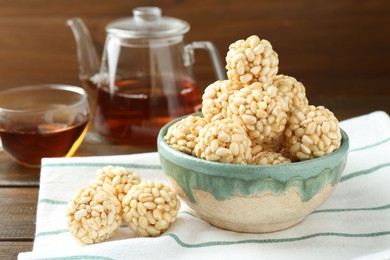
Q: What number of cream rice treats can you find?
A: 11